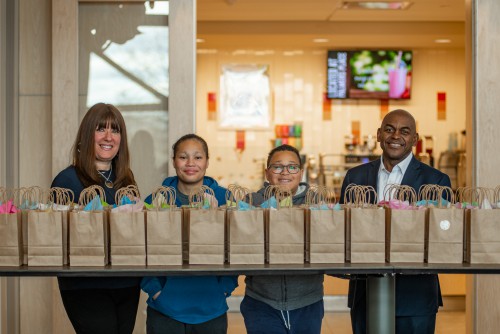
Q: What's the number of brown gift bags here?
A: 13